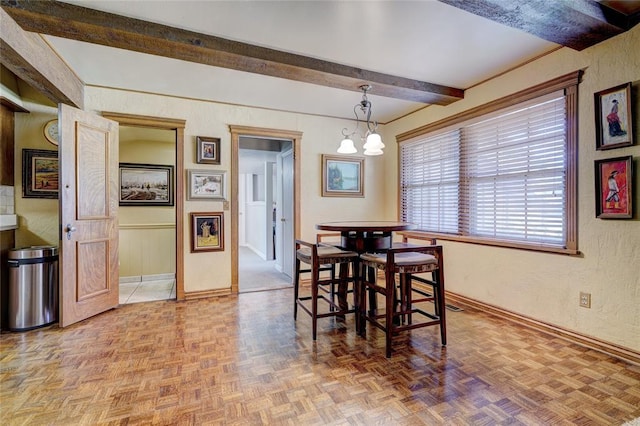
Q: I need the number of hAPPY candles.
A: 0